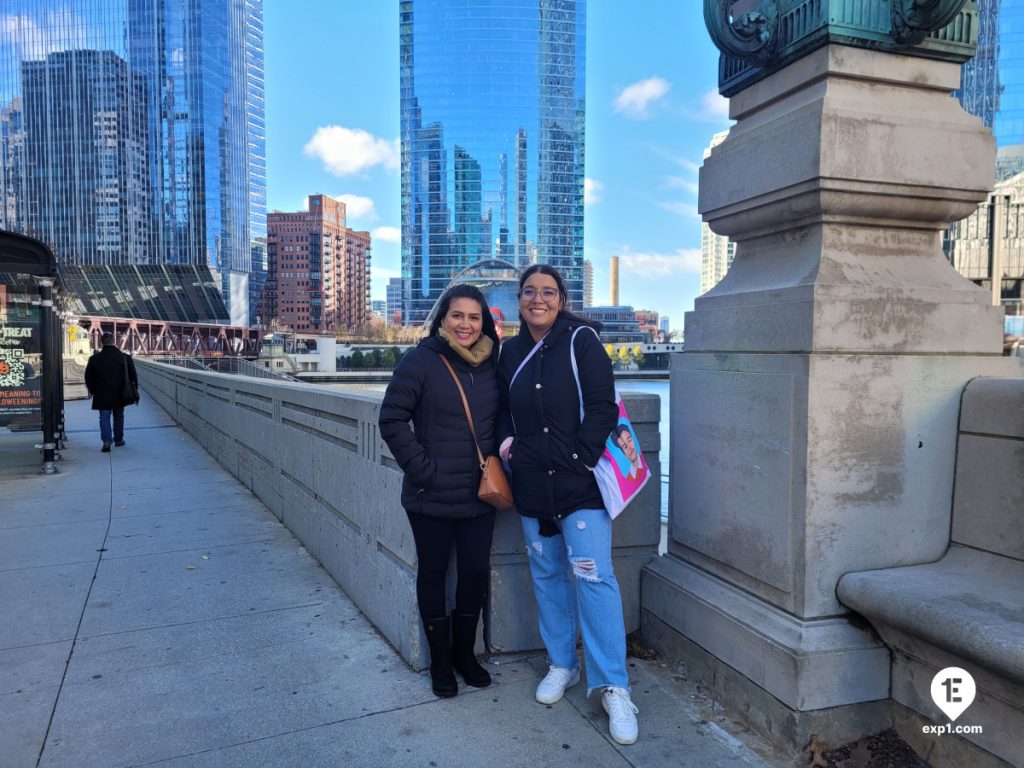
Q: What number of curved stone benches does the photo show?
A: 1